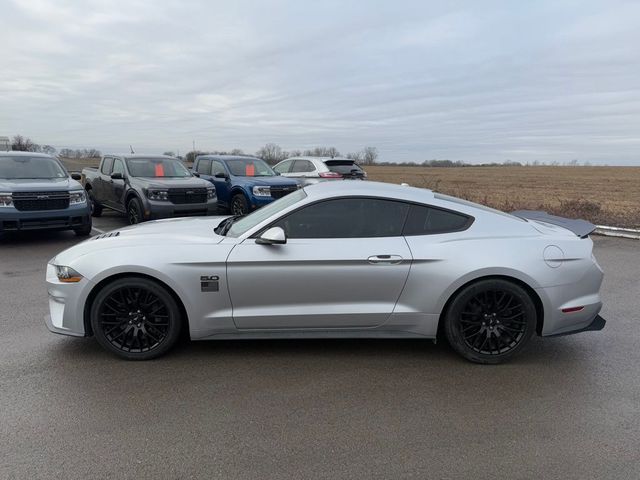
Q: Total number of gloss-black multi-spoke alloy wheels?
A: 2